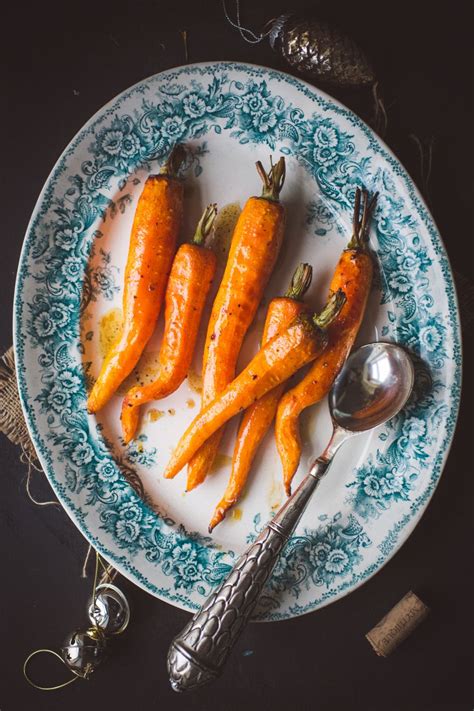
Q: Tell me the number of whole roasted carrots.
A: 6